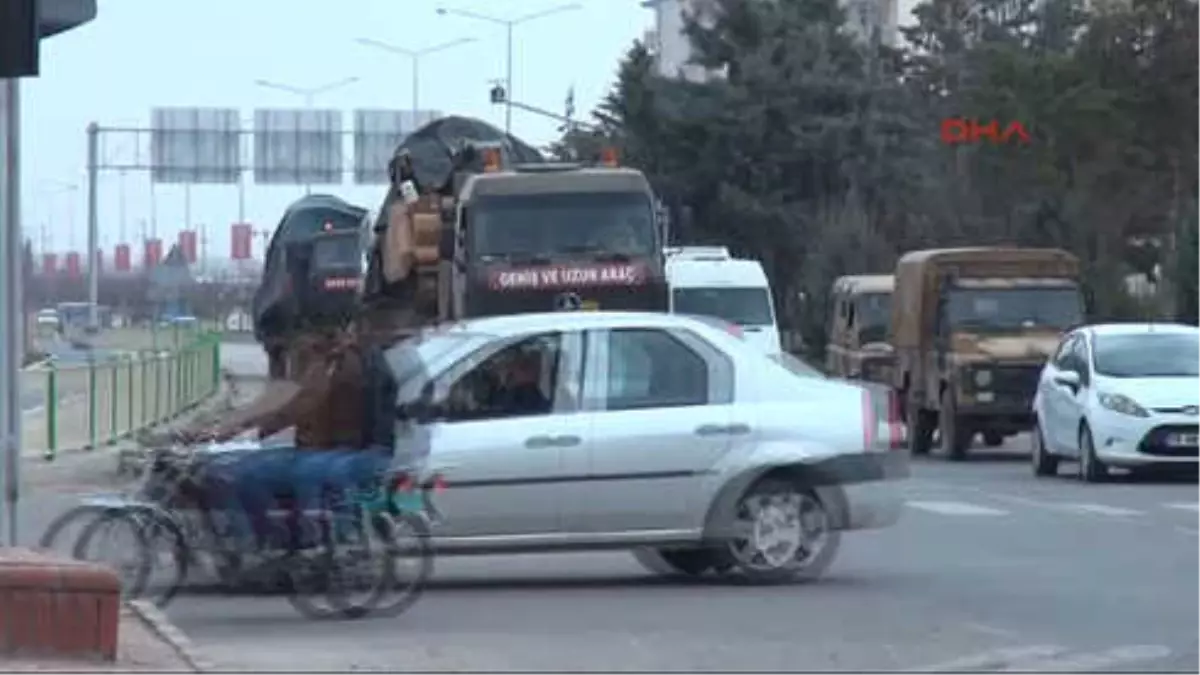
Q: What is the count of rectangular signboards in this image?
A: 3